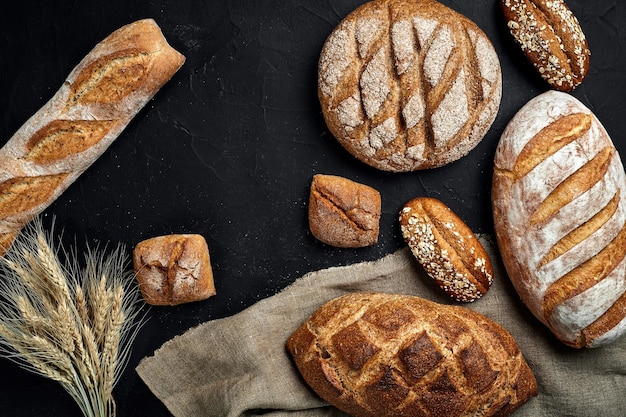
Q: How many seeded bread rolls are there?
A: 2